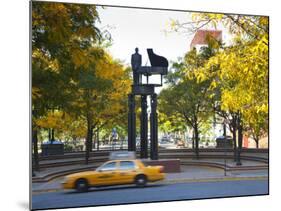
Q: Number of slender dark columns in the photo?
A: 3